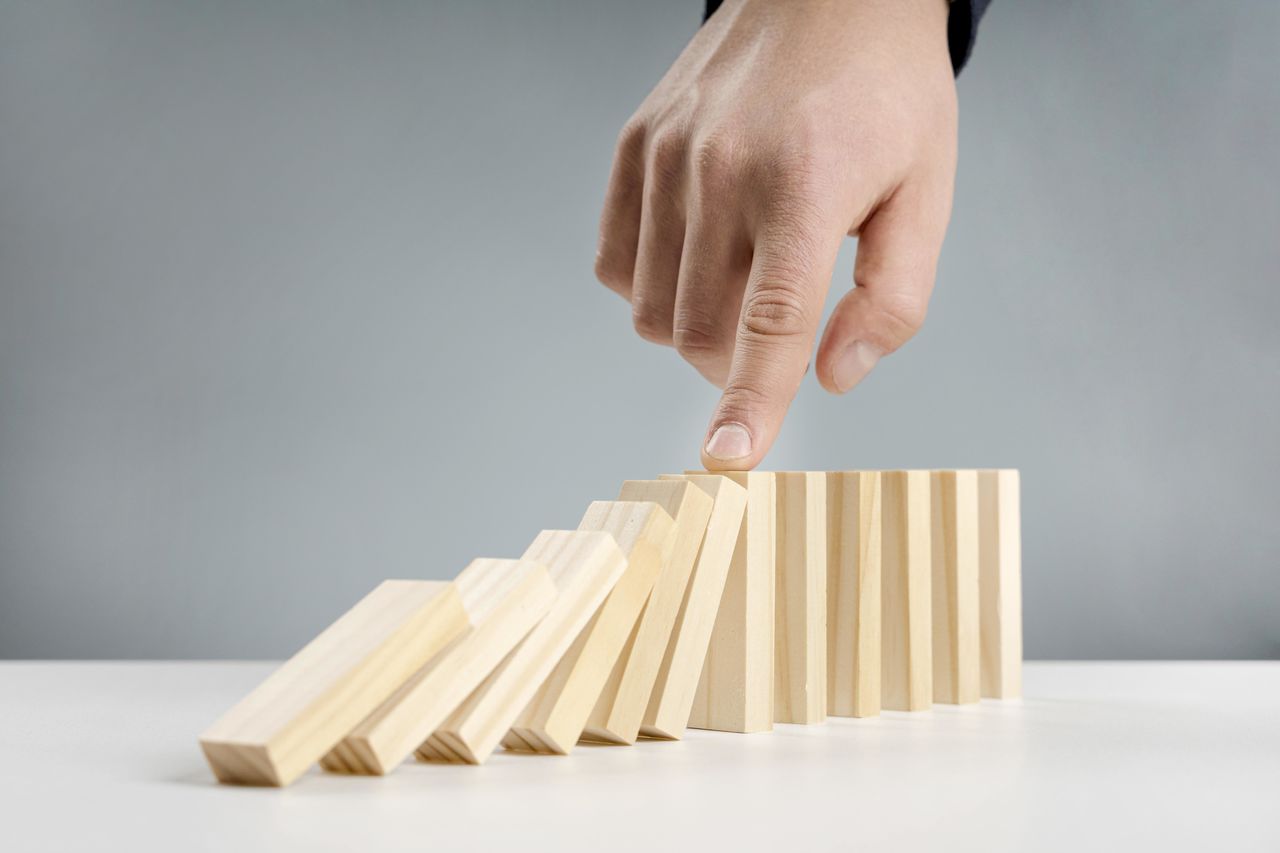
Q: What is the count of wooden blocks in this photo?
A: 12